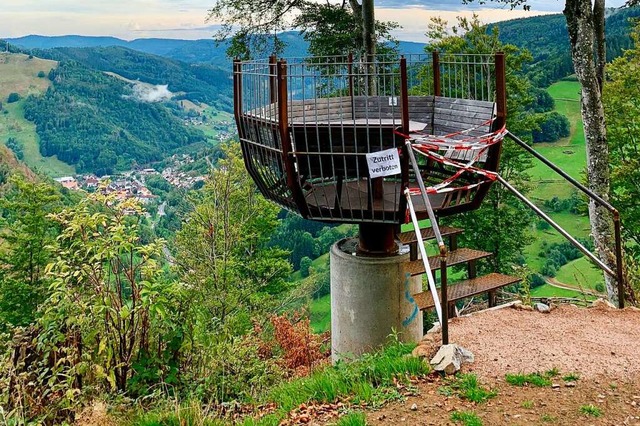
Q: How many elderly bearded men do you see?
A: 0